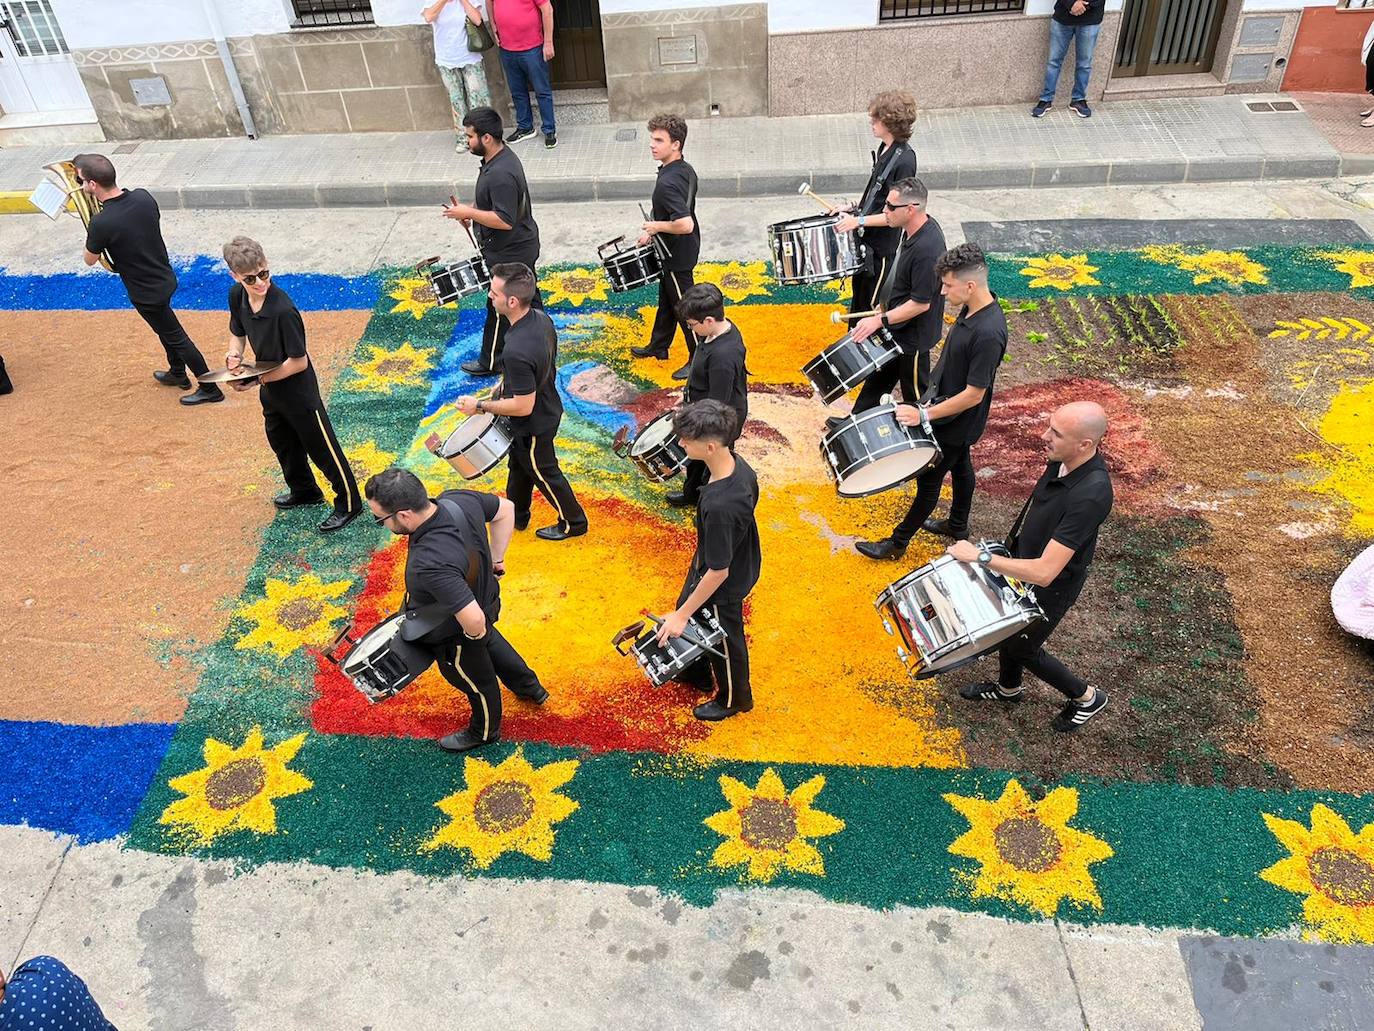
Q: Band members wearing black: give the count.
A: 12